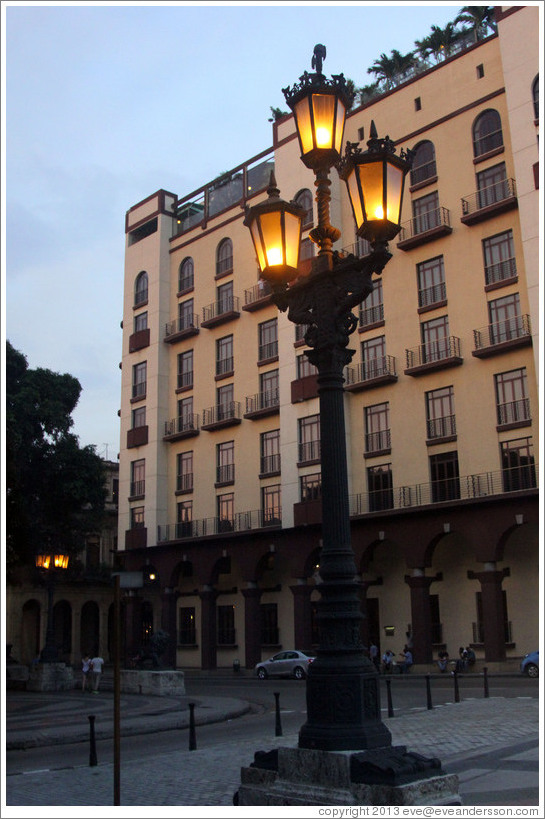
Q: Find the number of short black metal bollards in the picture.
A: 7